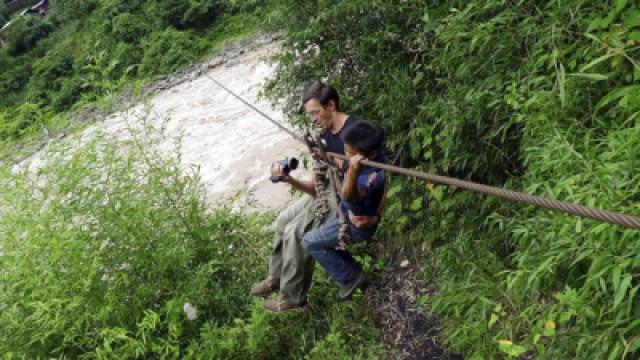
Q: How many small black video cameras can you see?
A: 1